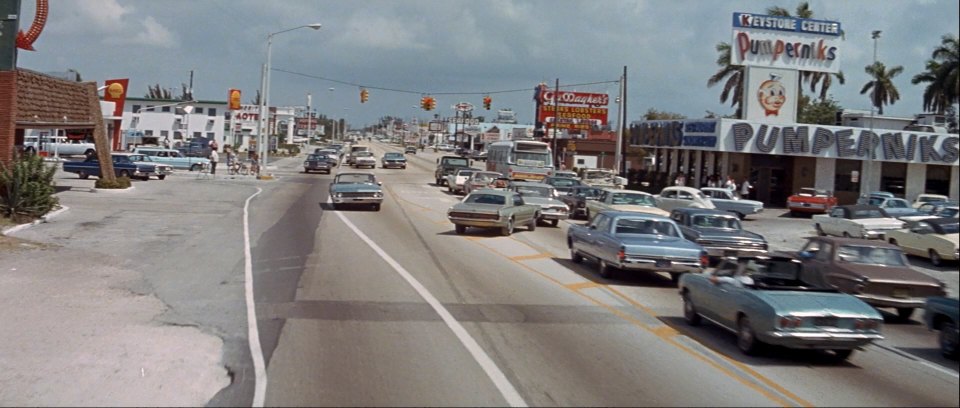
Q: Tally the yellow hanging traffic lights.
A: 3